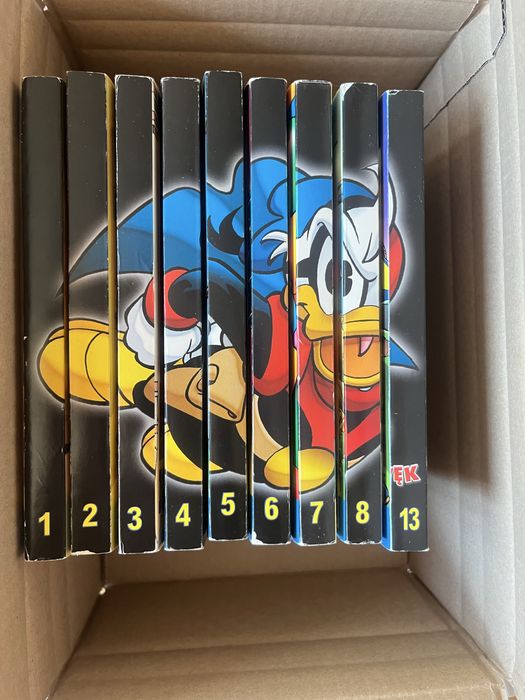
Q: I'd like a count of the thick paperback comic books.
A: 9